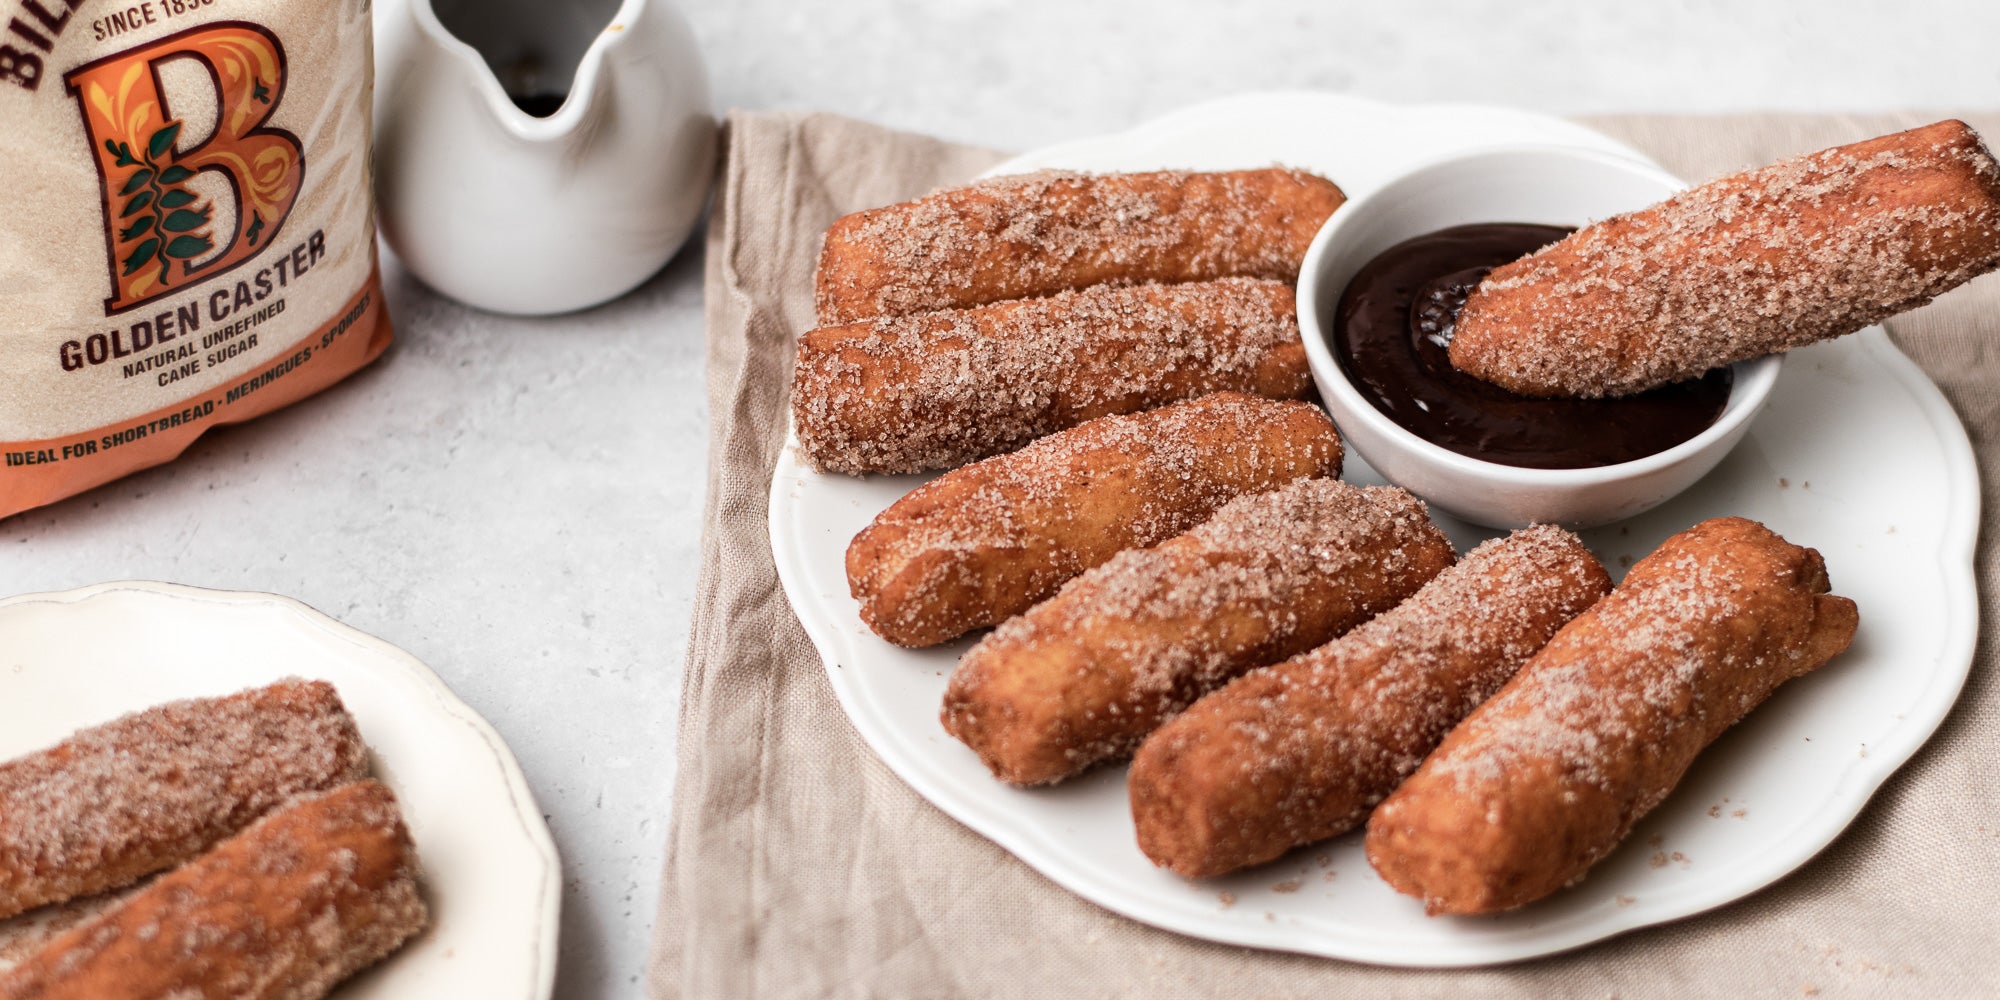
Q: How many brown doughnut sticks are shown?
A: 9